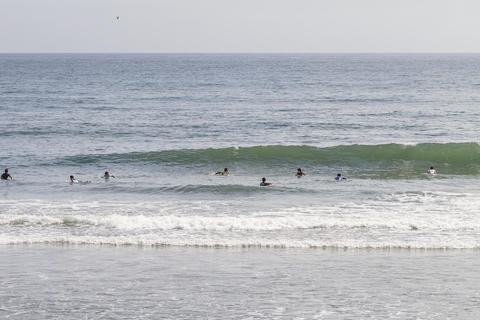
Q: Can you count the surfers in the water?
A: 8